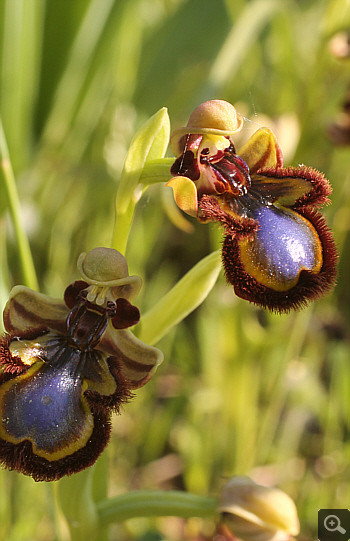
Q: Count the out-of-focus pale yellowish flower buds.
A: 1